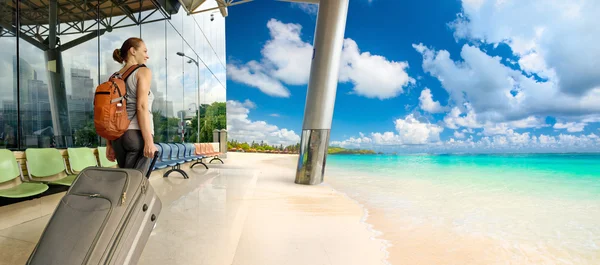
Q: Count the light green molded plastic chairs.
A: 4